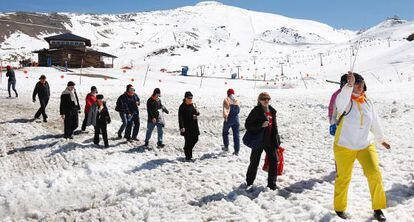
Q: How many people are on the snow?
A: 13